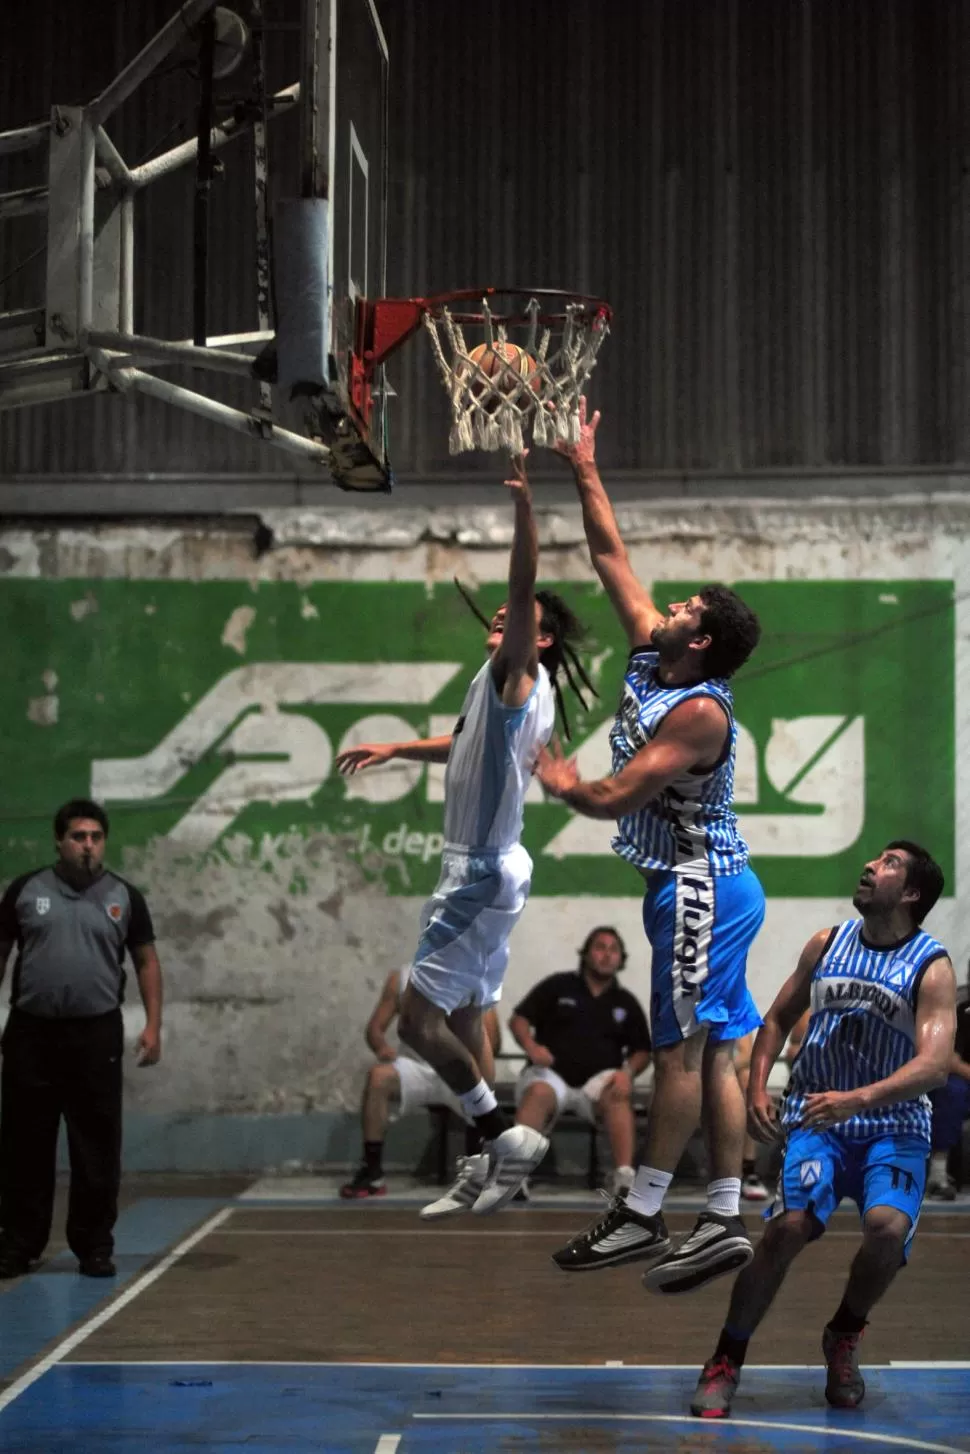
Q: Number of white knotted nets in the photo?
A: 1